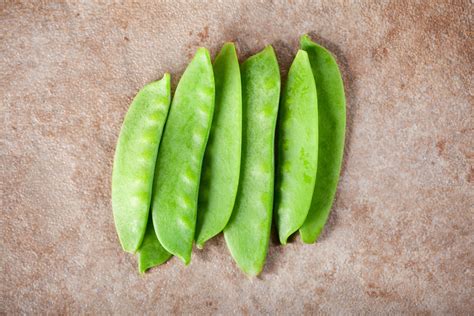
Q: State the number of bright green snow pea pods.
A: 7